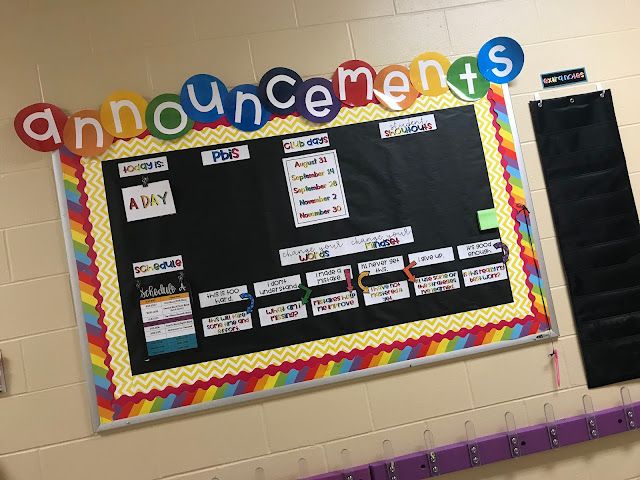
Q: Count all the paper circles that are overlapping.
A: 13